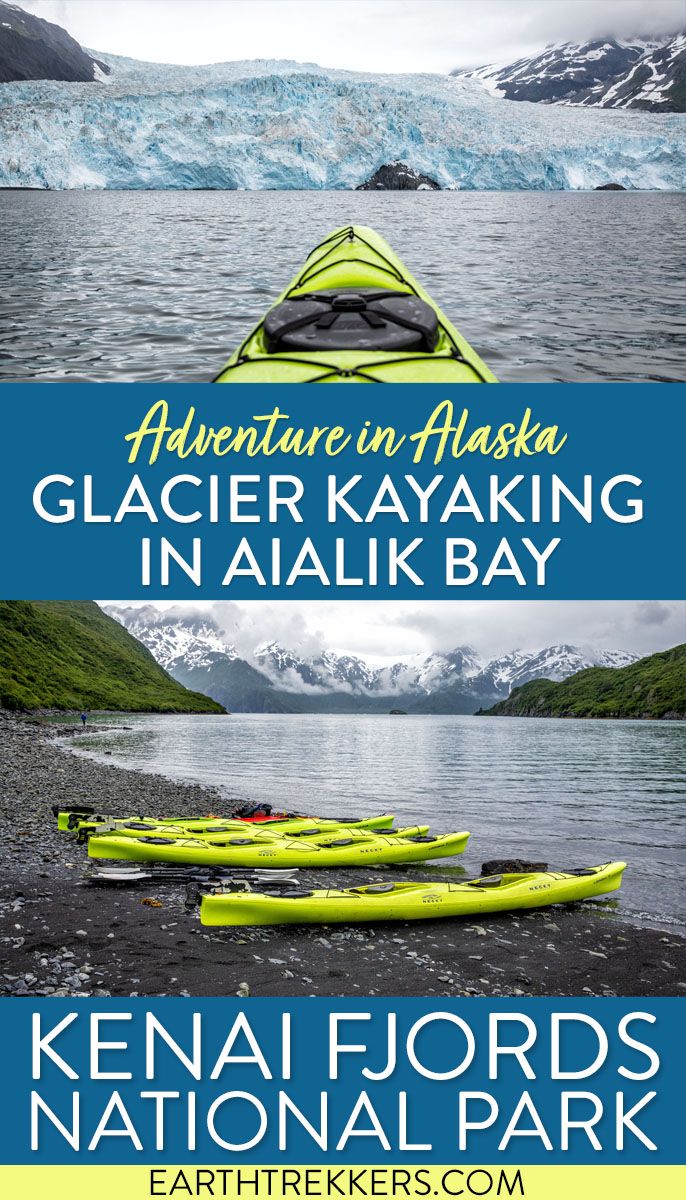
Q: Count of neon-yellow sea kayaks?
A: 5